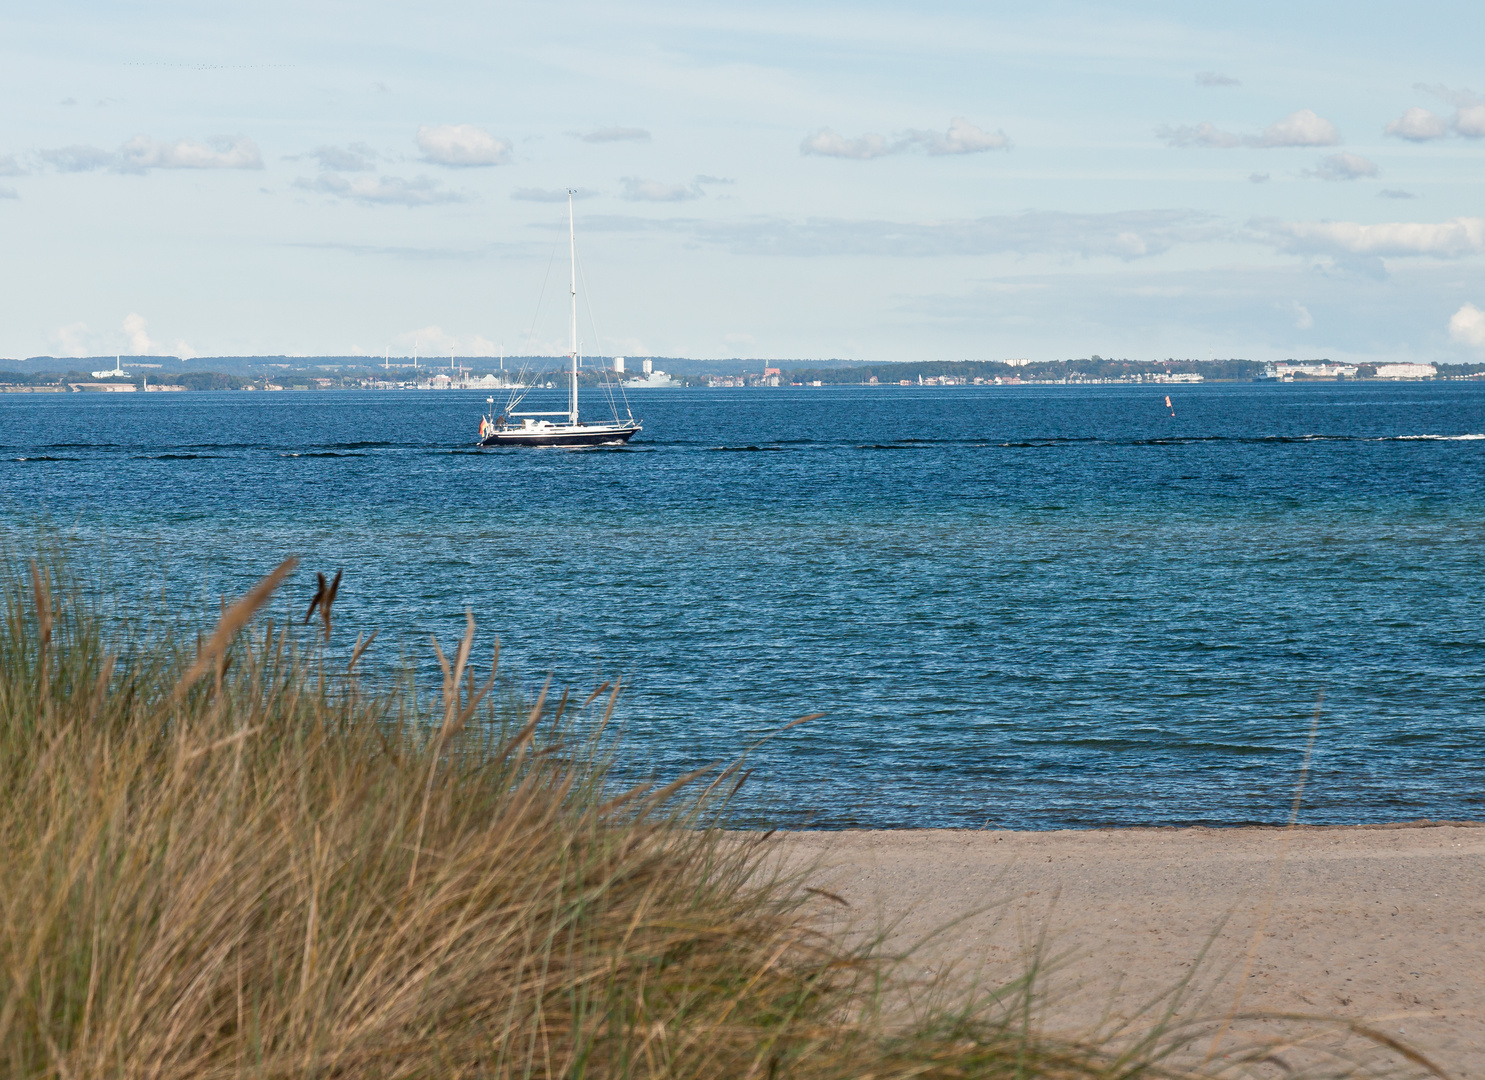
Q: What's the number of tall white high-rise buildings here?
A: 2